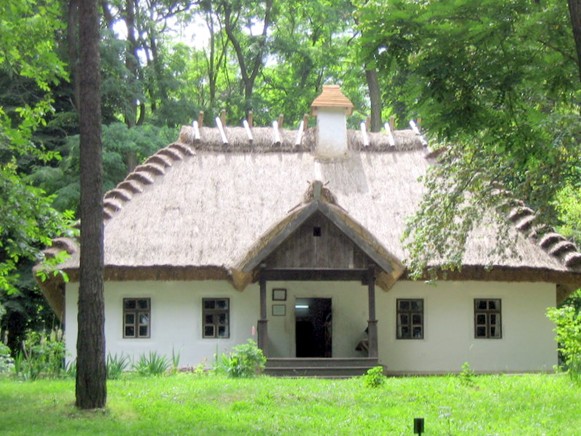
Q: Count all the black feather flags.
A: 0